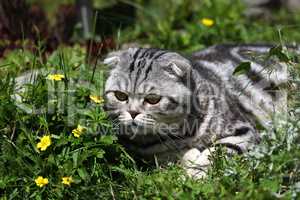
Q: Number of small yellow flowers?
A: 7